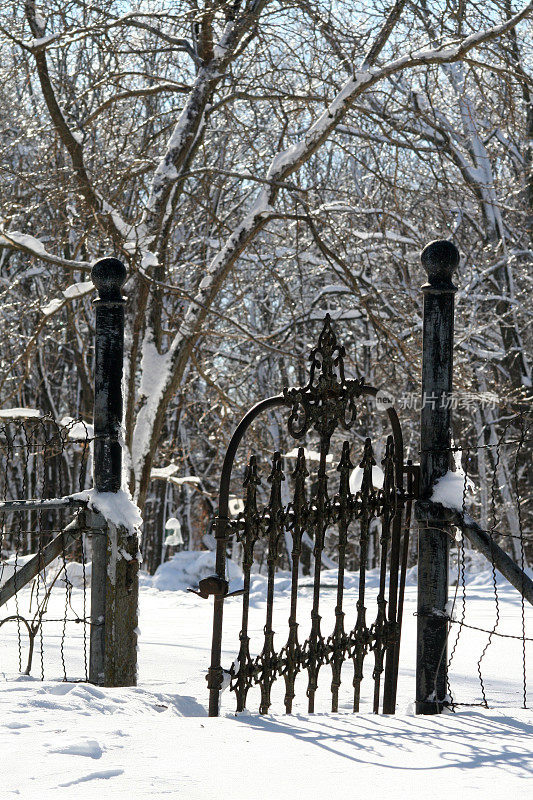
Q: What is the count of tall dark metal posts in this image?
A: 2